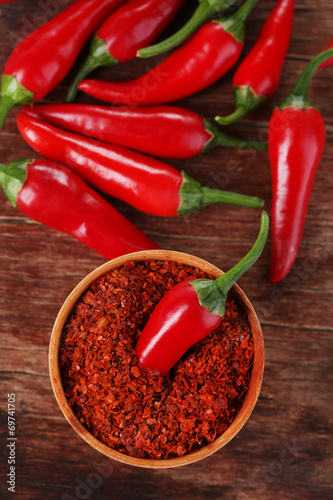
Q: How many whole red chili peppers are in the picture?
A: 9